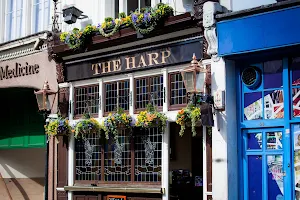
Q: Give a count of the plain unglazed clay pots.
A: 0